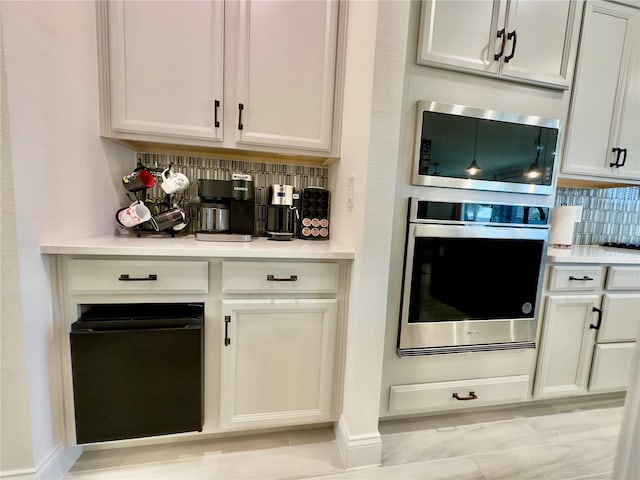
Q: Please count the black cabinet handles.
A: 12